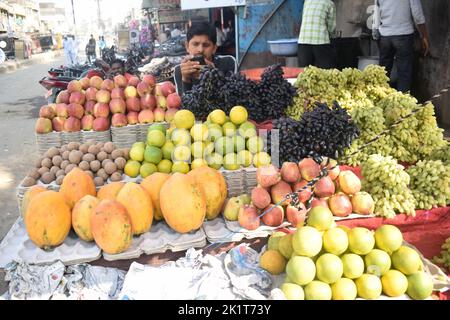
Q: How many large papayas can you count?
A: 10